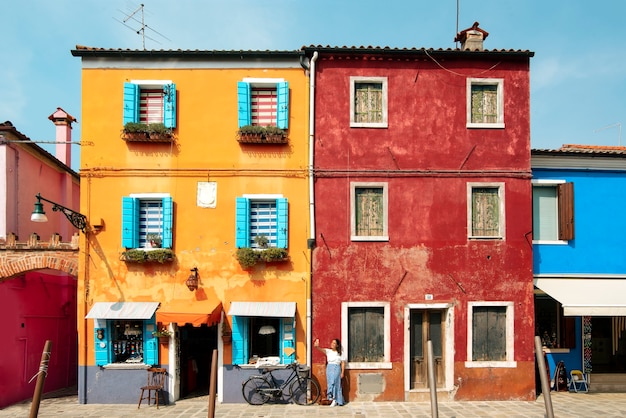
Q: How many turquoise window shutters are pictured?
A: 12